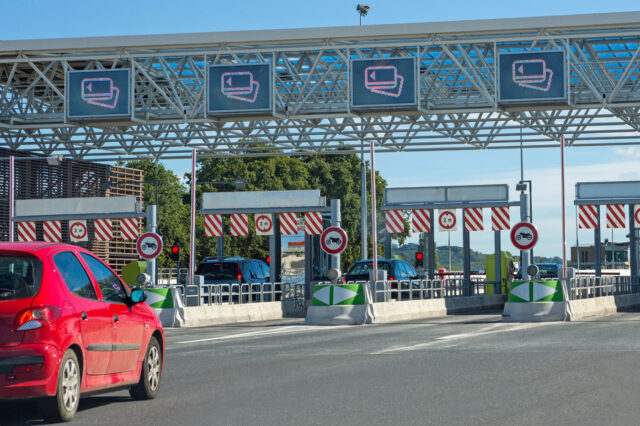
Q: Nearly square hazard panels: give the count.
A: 14